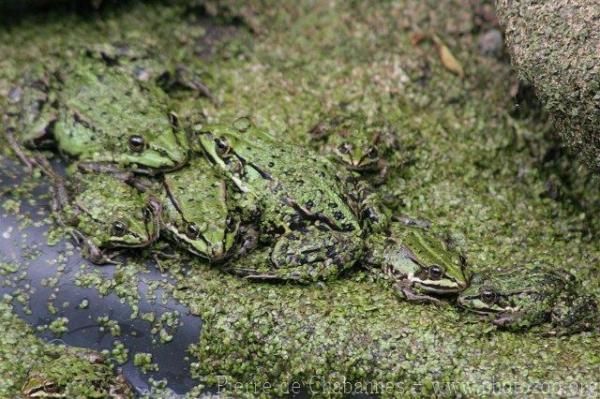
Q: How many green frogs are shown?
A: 8